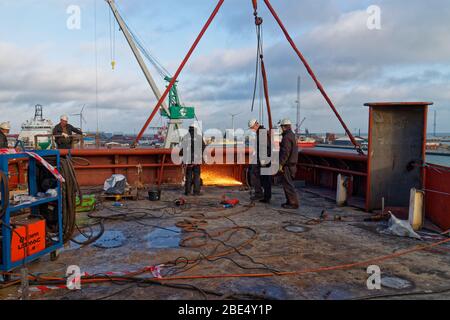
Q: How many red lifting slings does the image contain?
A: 3